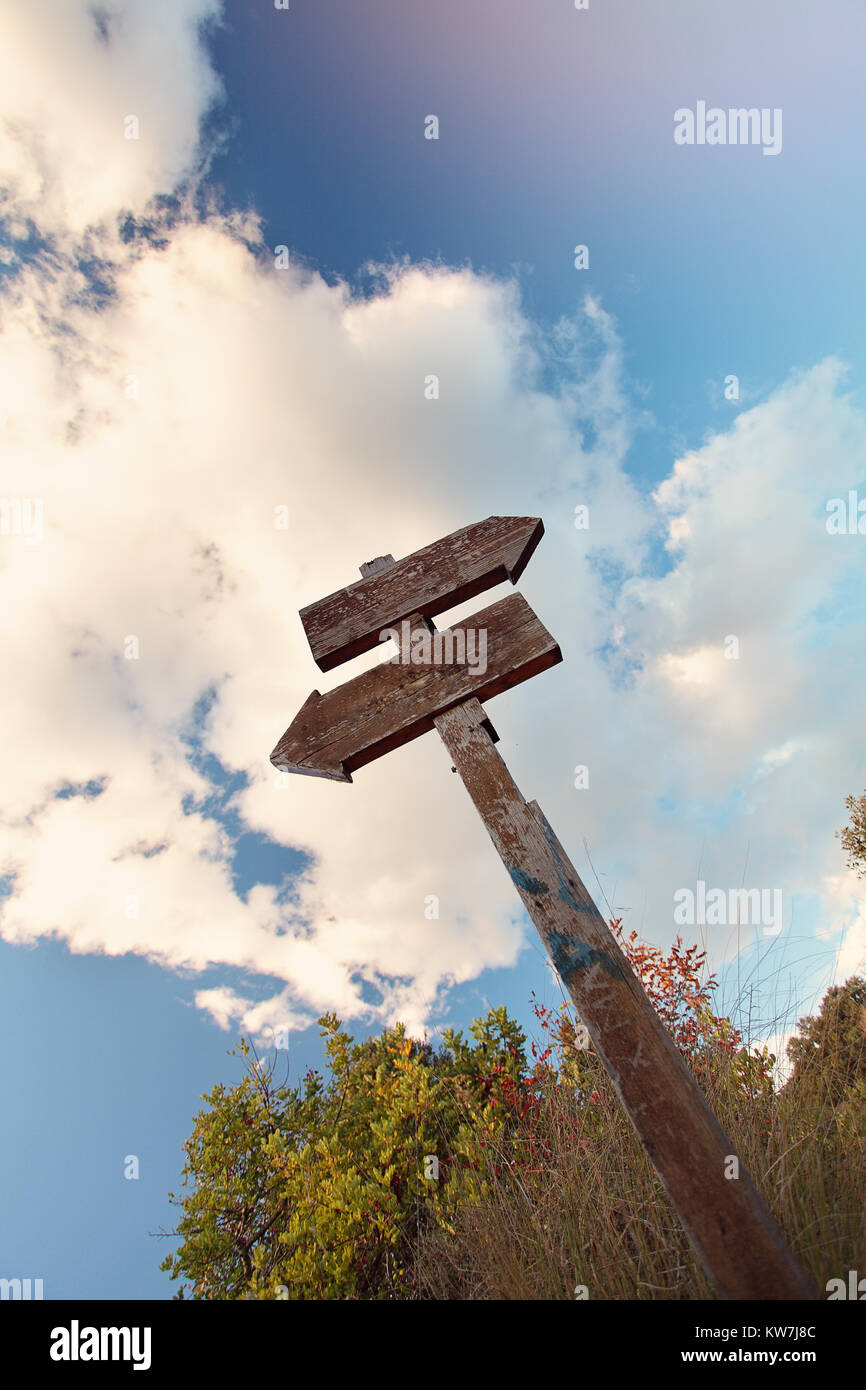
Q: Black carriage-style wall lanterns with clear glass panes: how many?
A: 0